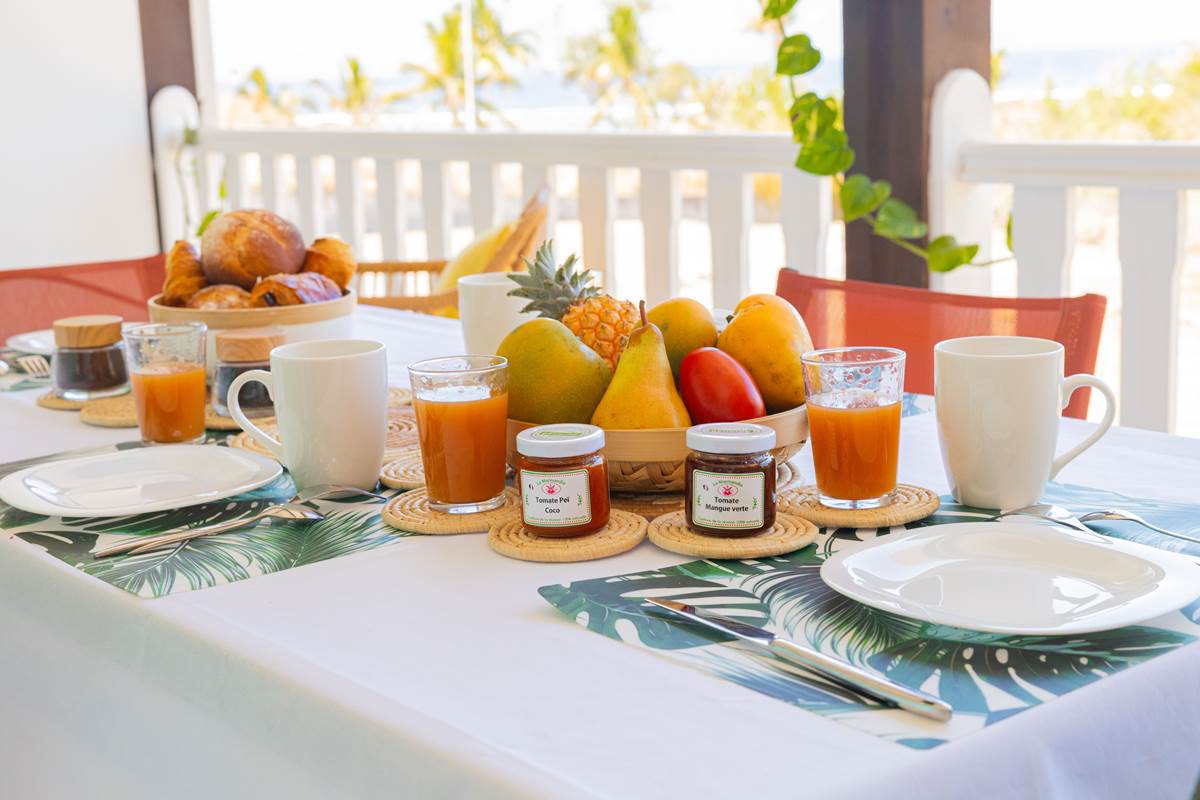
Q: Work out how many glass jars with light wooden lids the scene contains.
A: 2